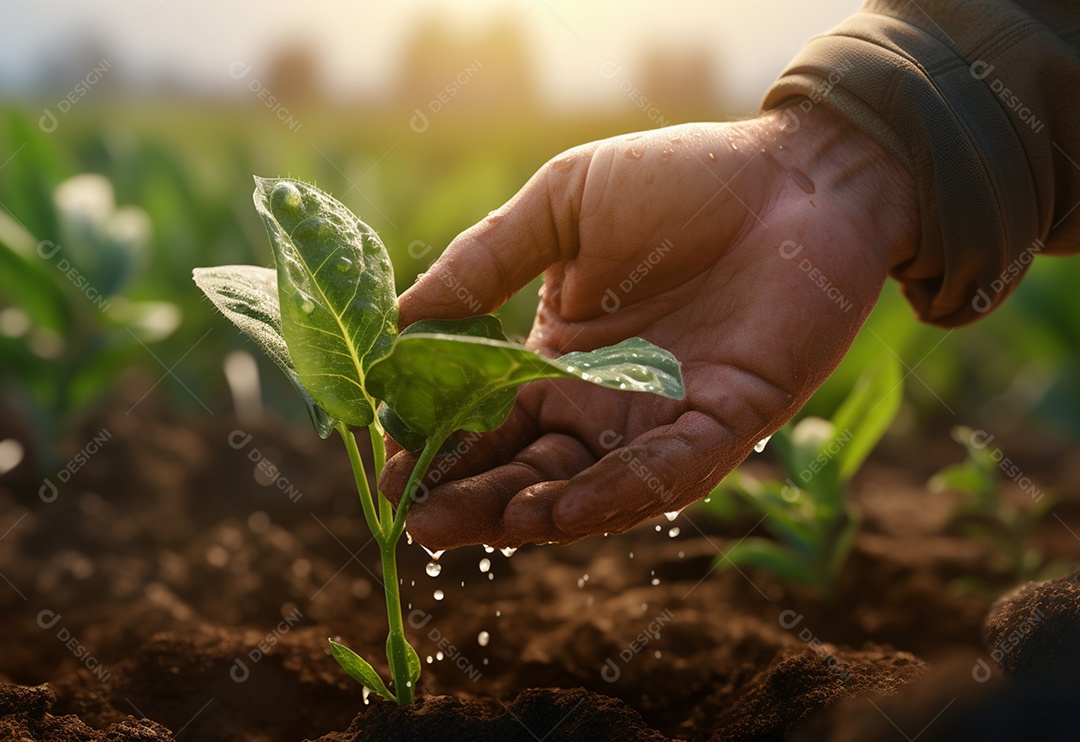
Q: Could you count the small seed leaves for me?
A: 2